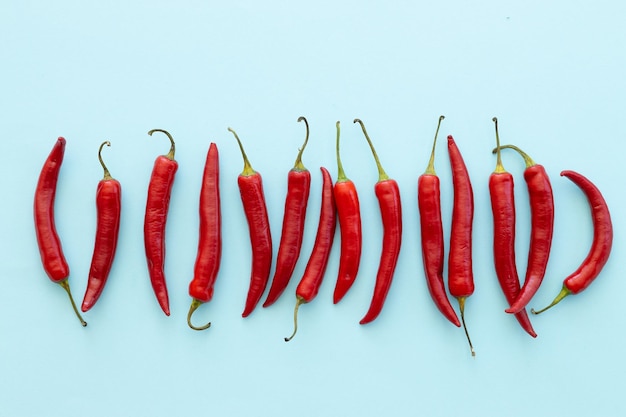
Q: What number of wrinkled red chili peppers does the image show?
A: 14